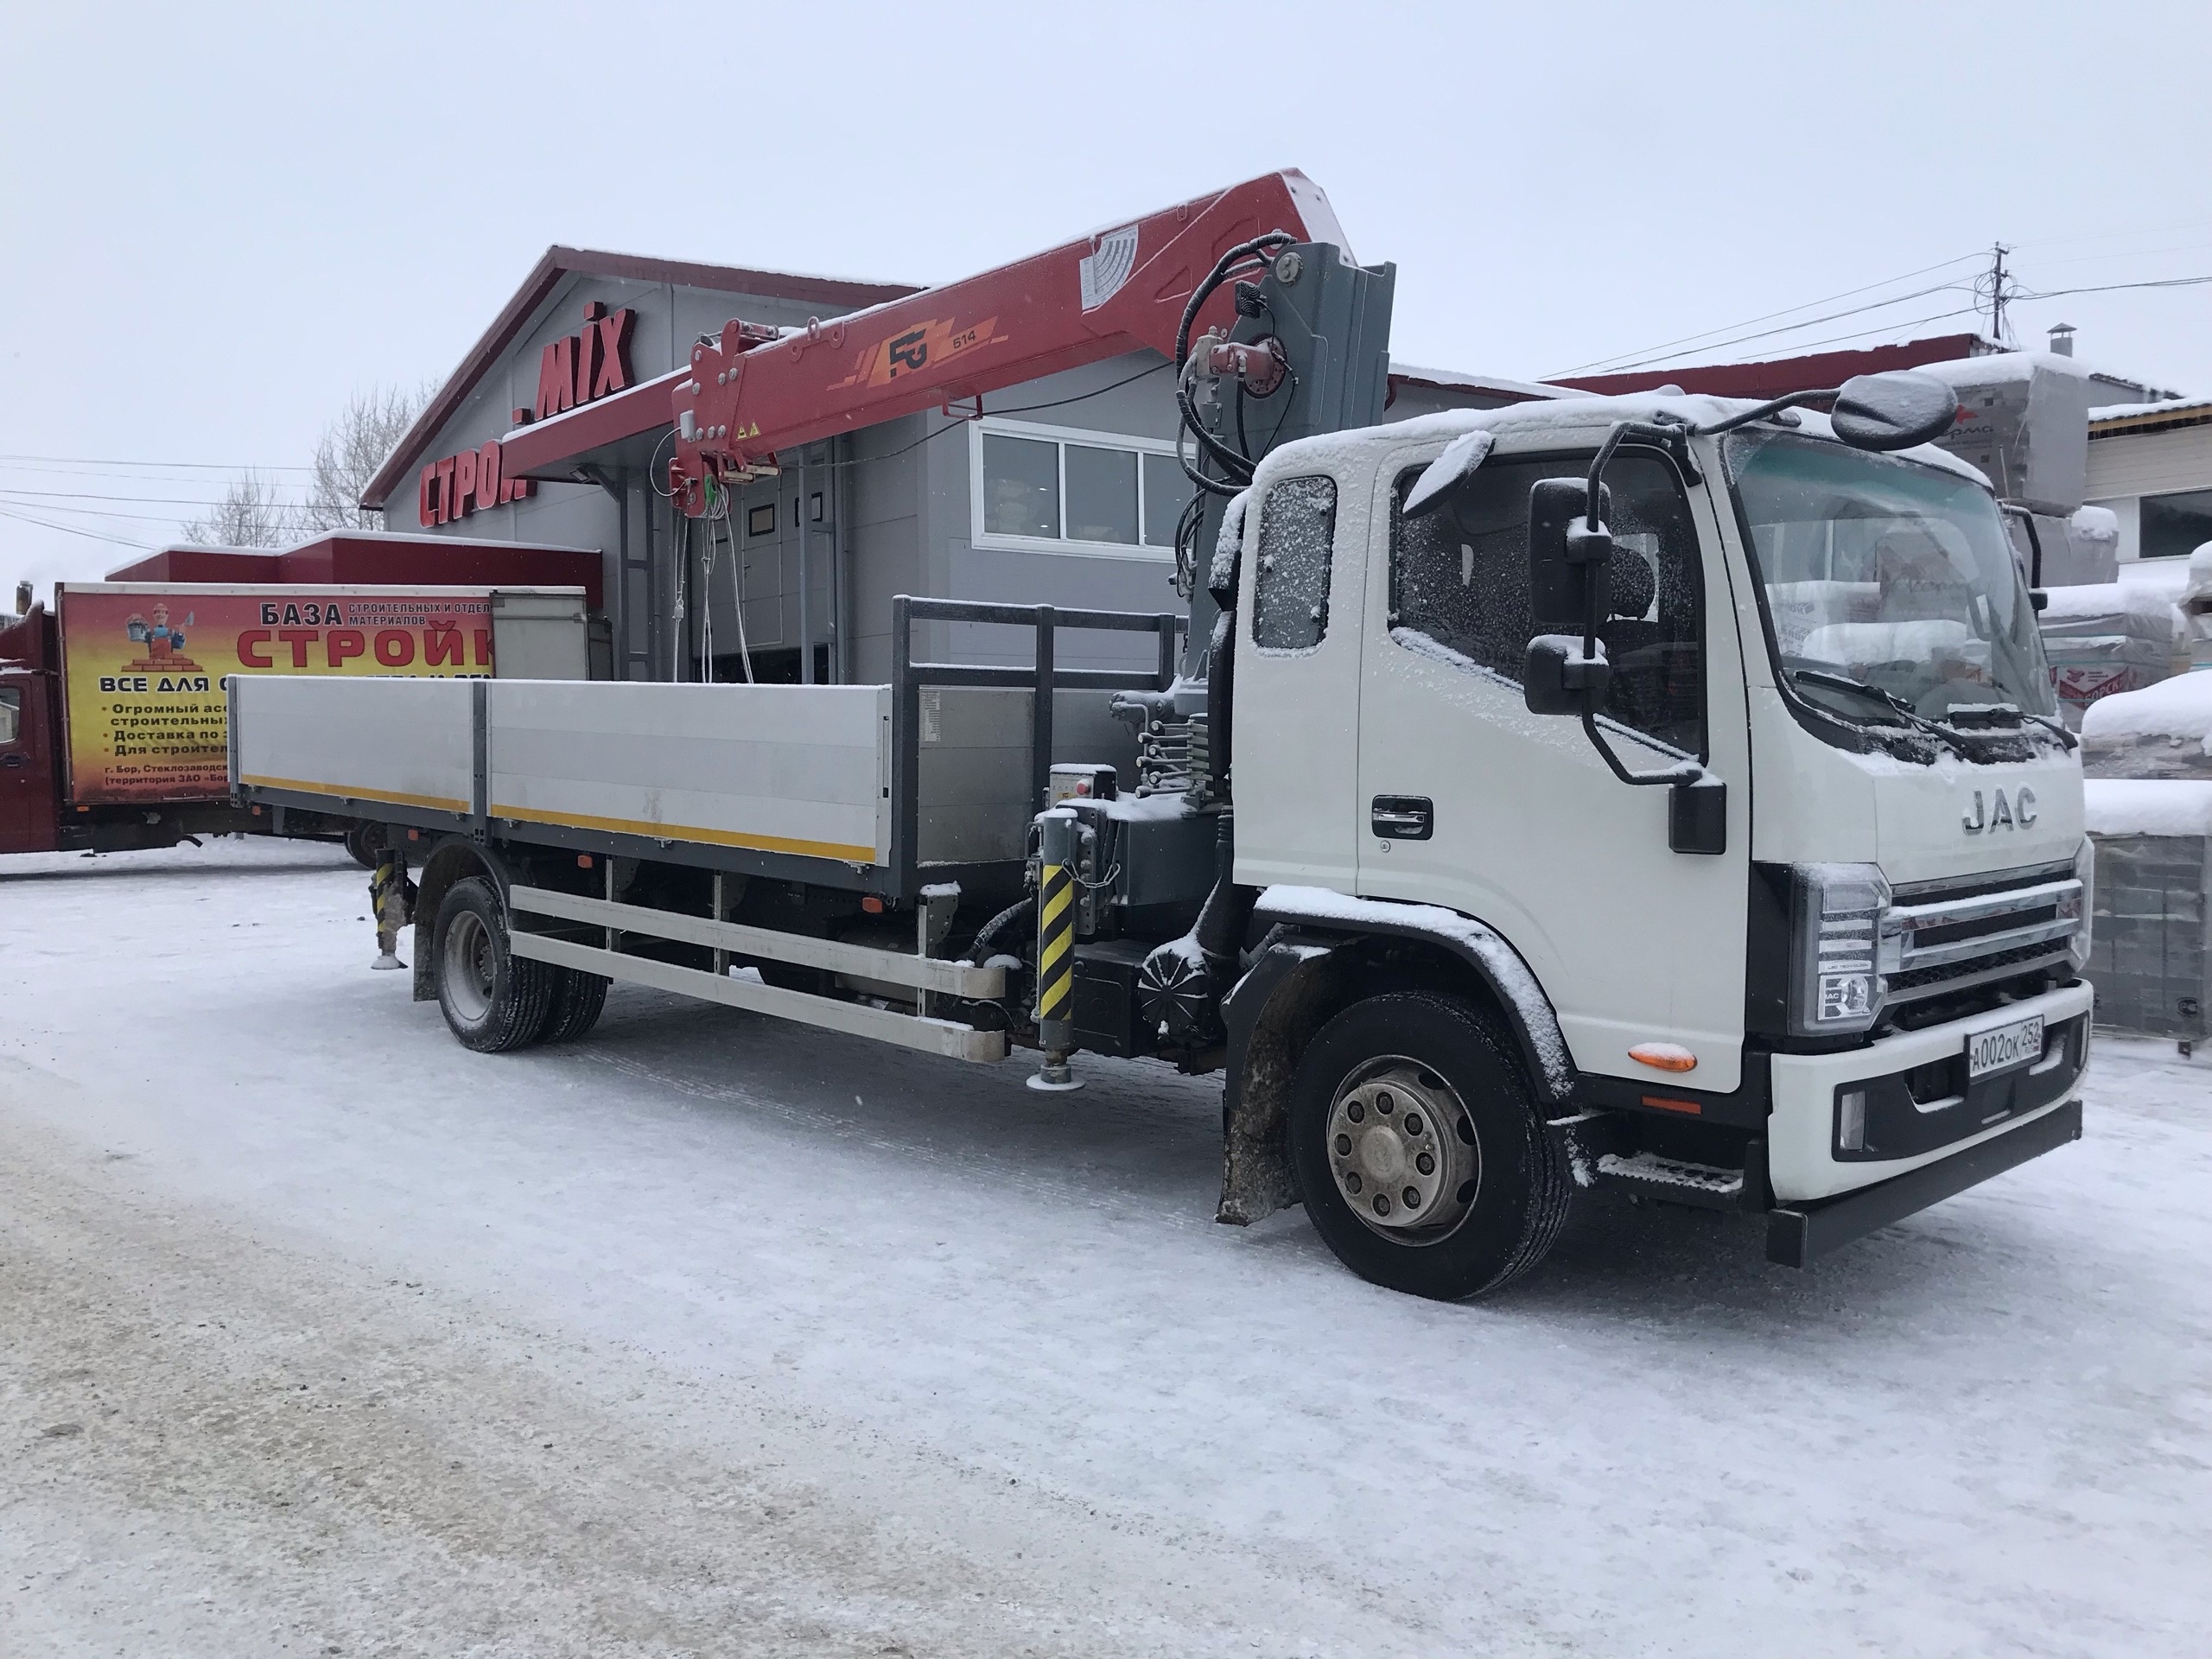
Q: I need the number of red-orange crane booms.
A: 1